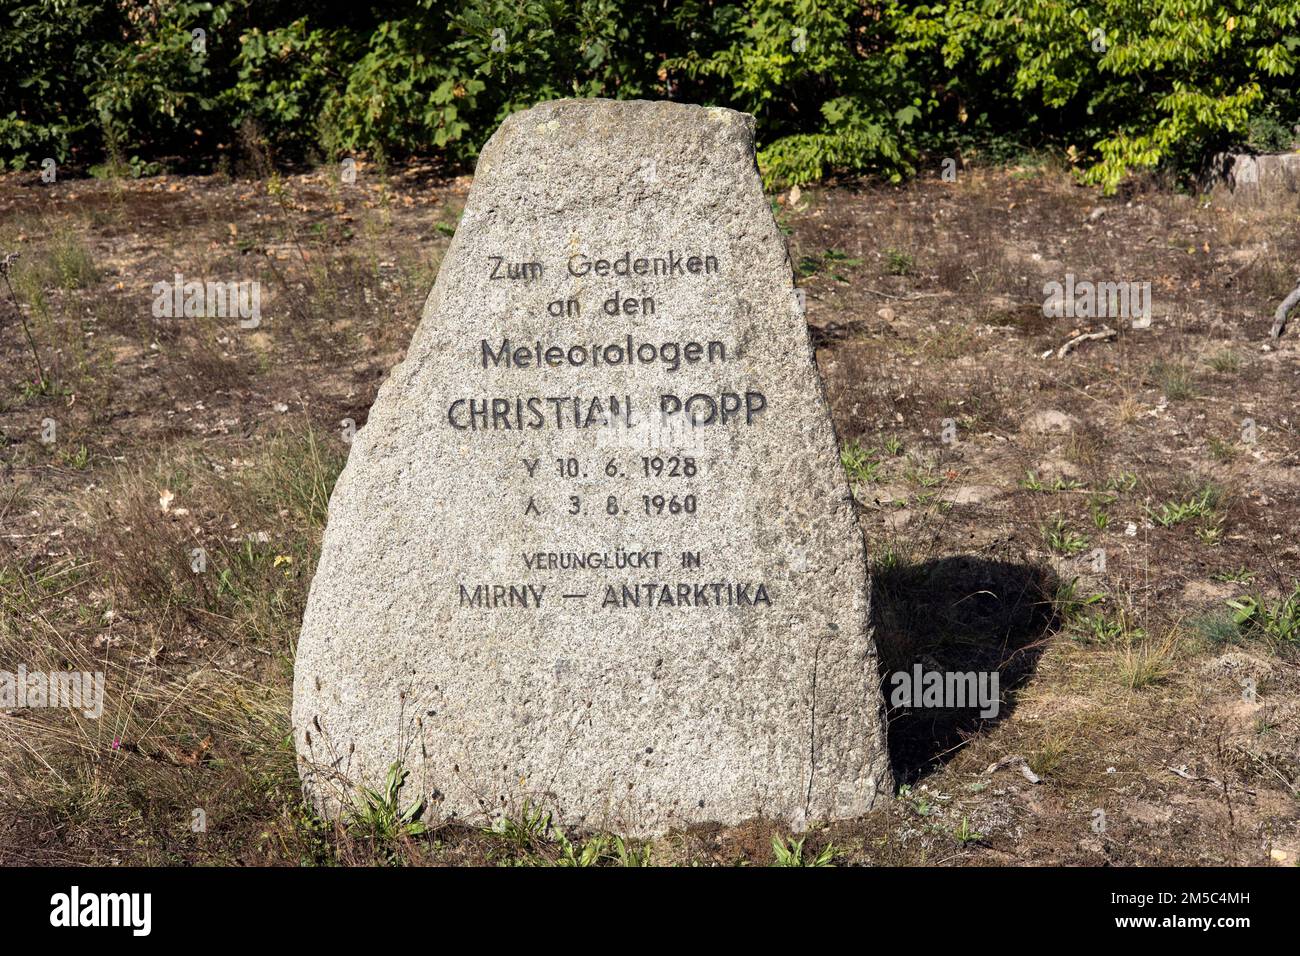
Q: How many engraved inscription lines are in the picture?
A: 8